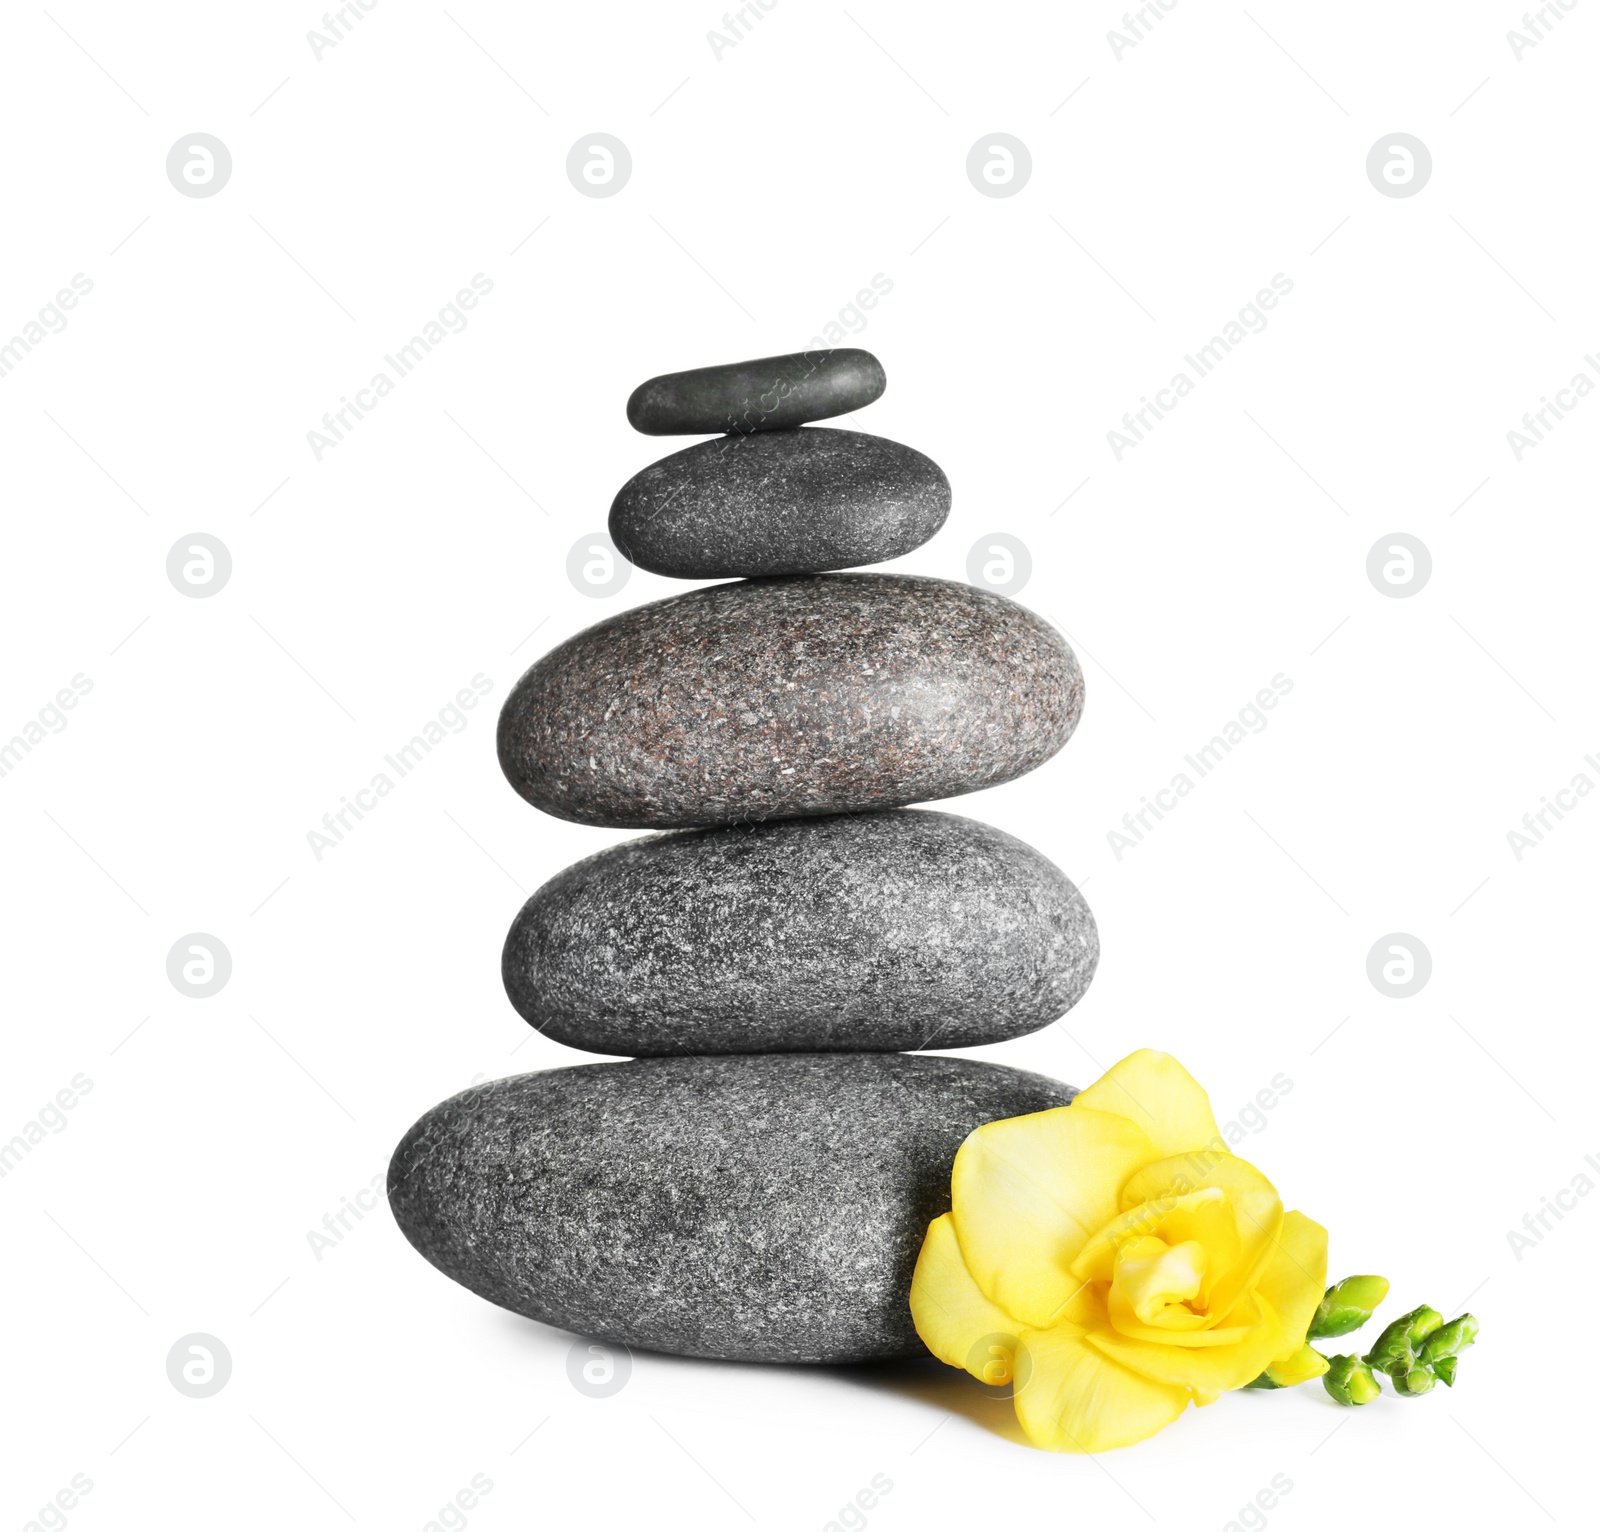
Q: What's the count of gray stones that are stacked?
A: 5